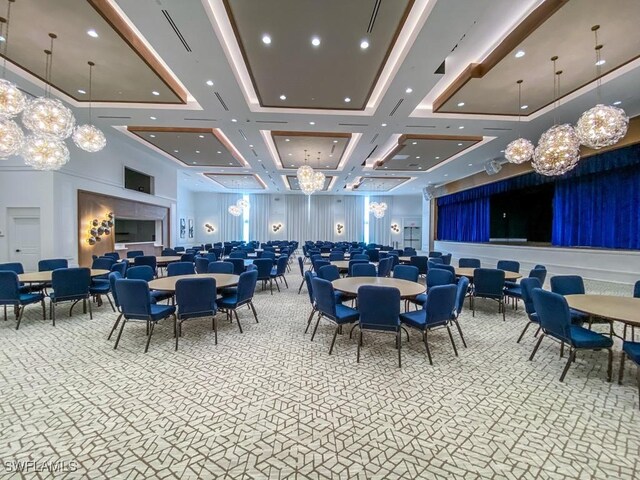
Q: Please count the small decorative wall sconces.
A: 4